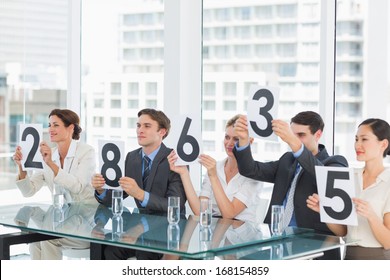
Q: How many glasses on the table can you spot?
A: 5